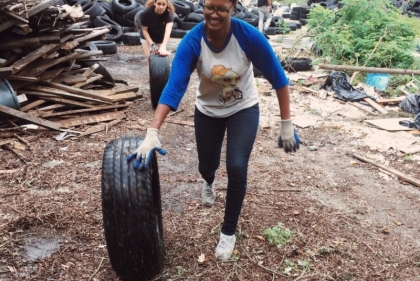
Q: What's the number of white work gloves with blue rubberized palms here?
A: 2